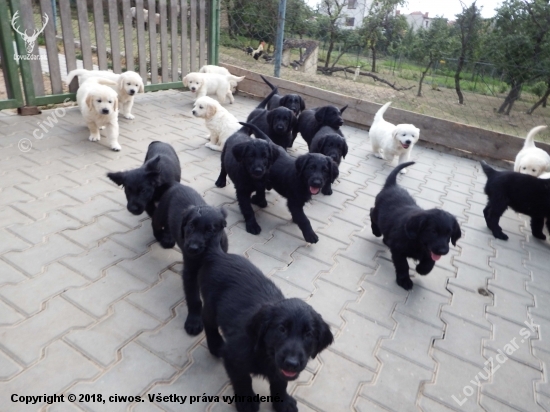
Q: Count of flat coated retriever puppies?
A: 11